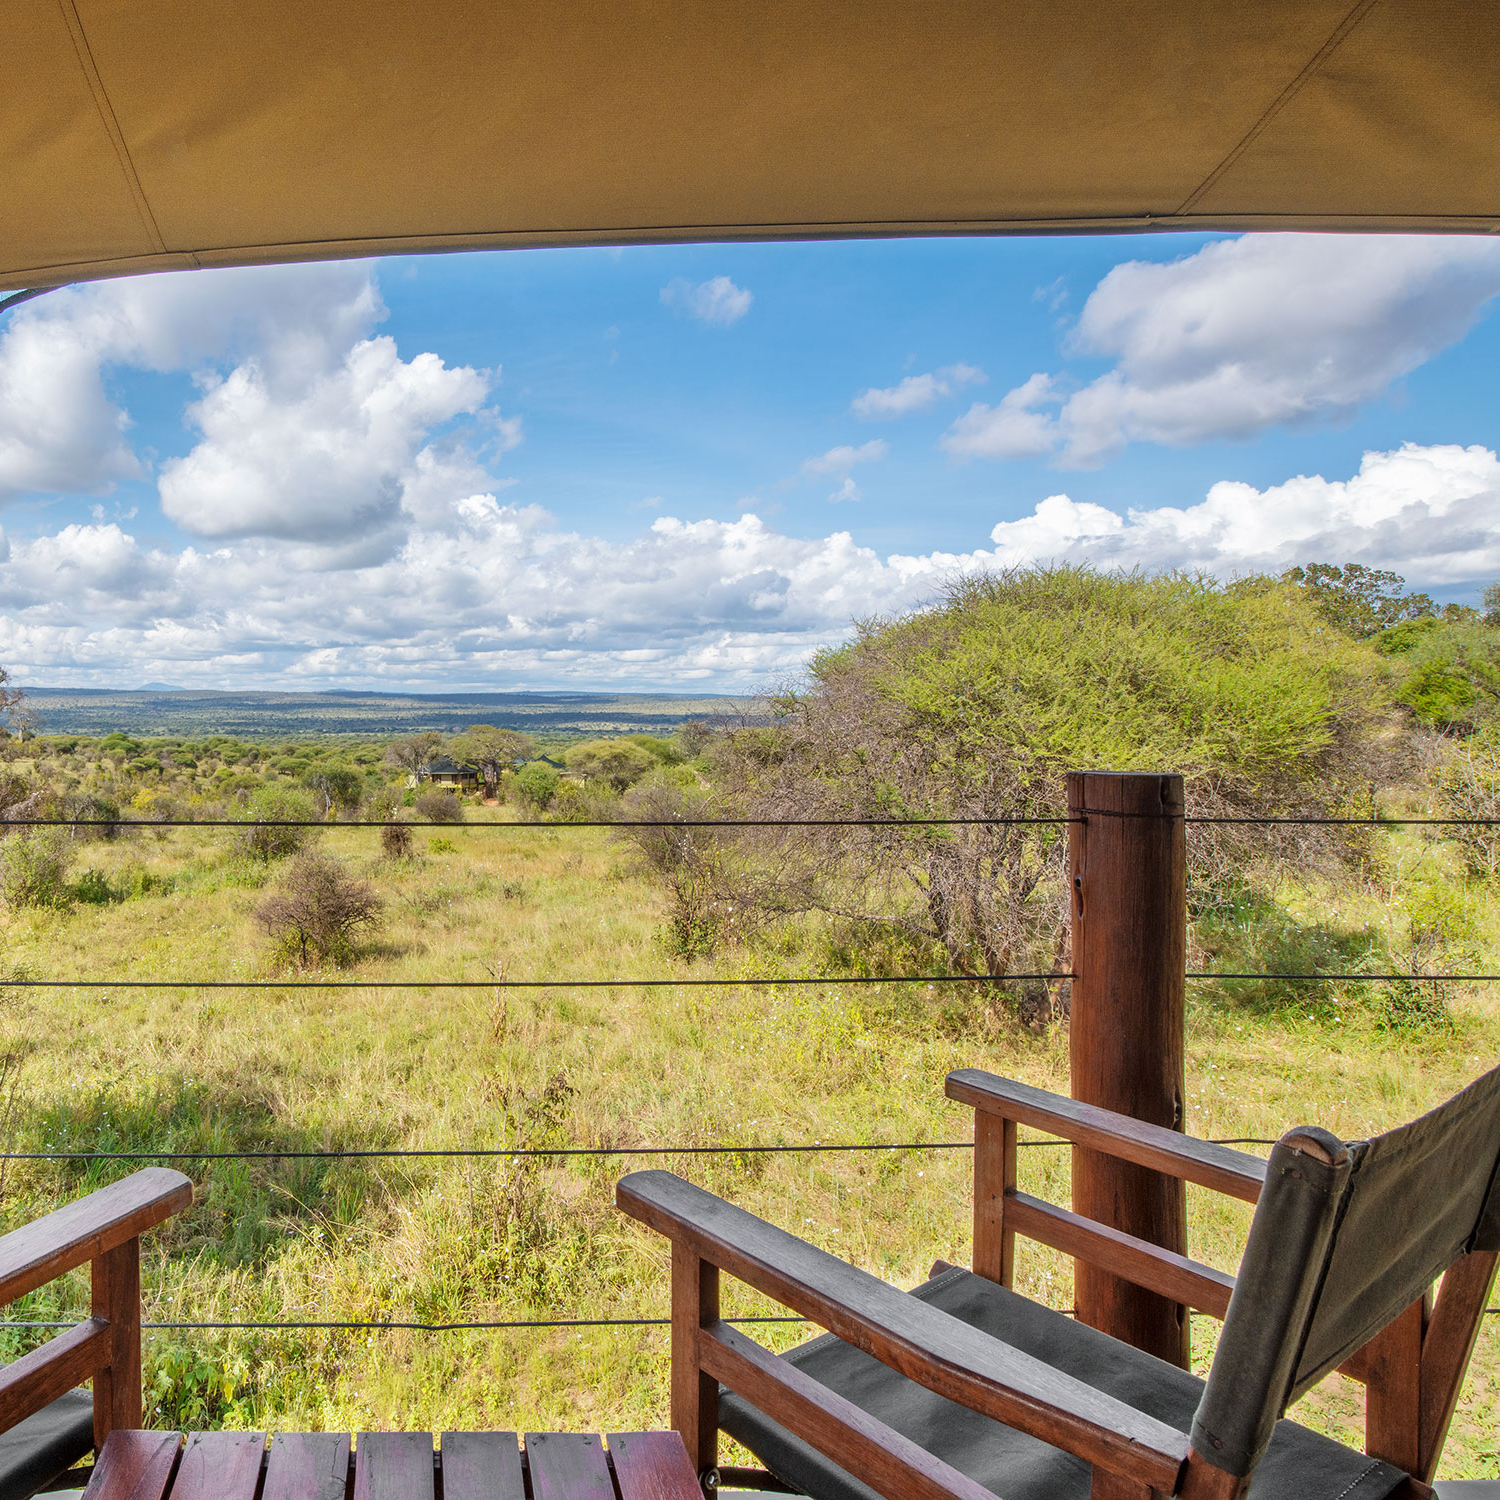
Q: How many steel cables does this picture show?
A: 4